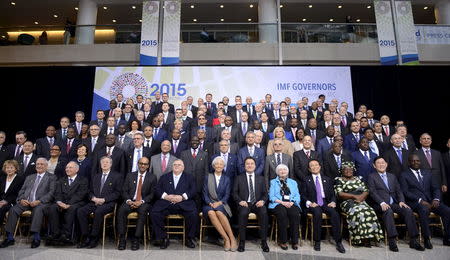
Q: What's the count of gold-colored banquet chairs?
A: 12